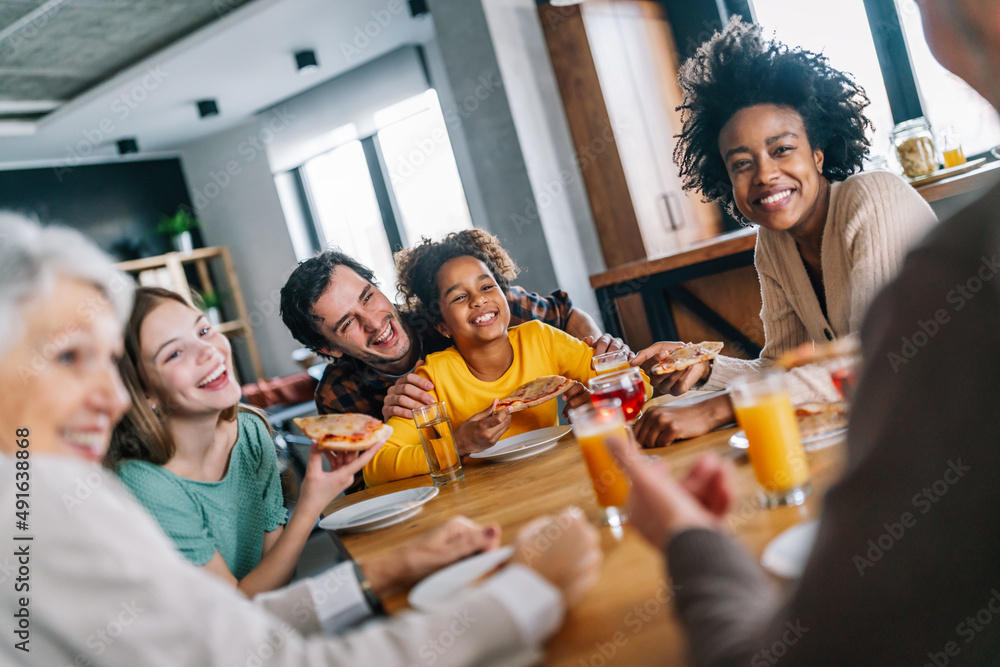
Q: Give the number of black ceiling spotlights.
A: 4